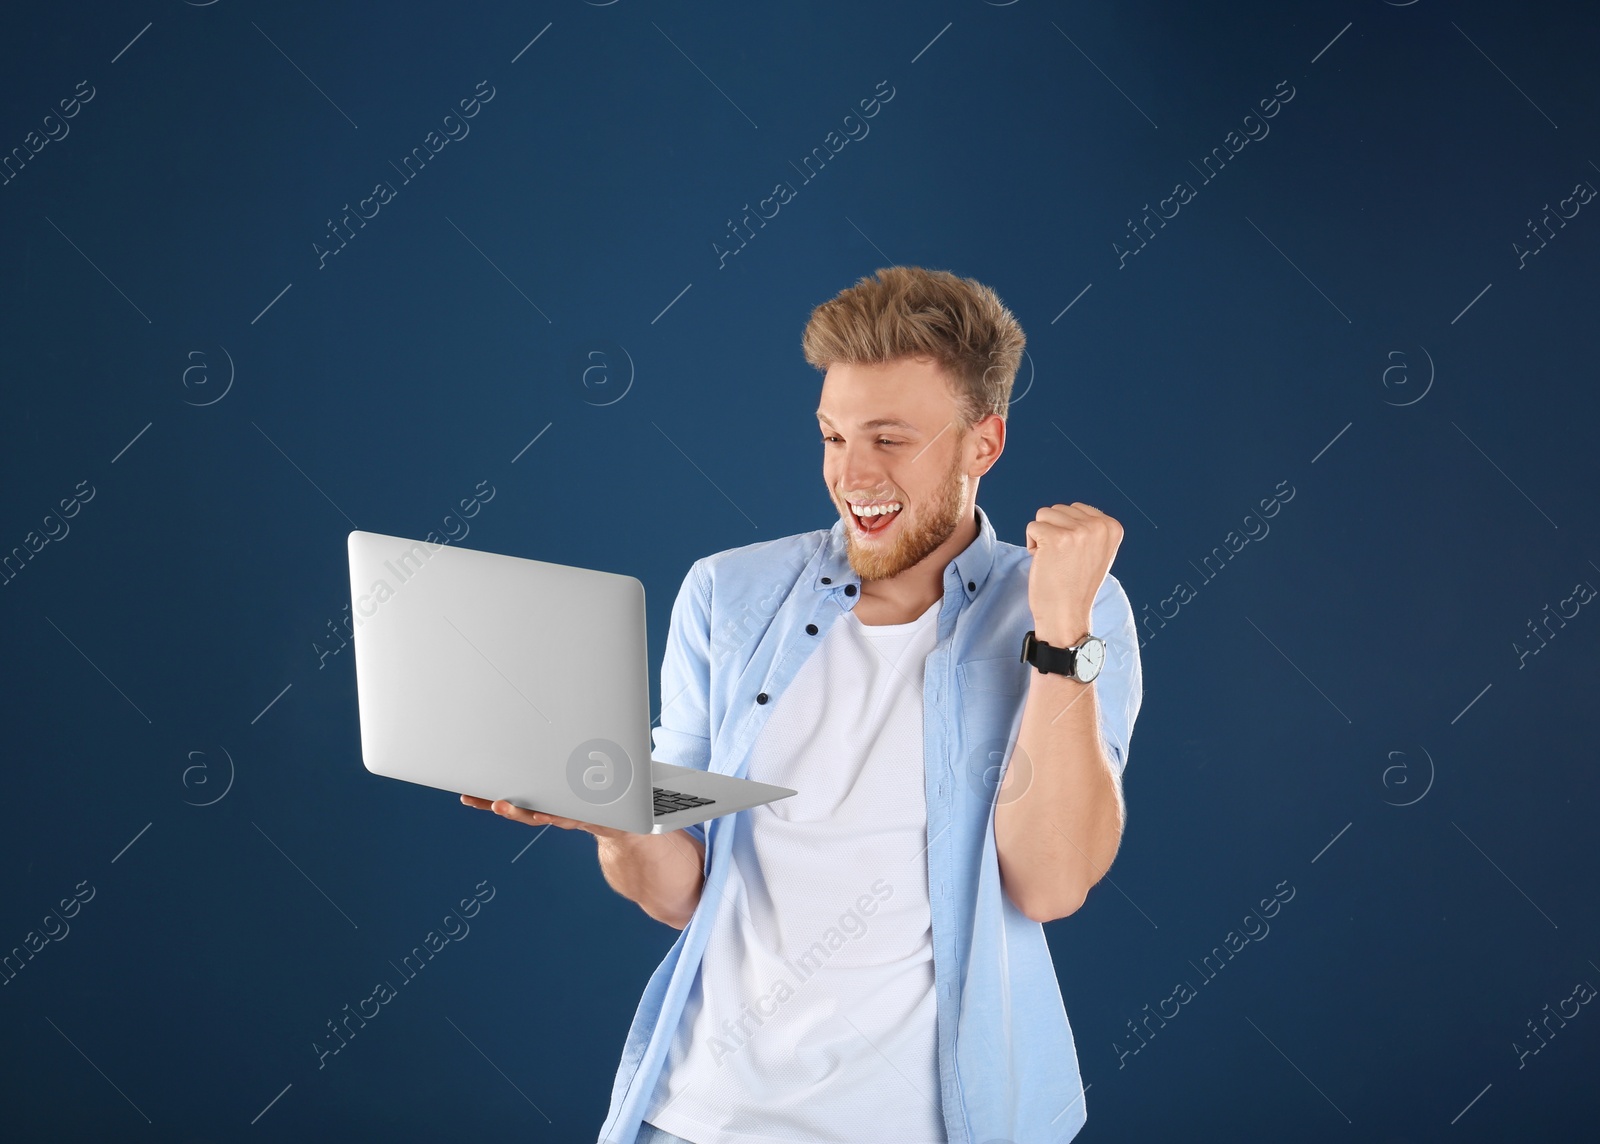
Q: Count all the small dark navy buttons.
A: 5